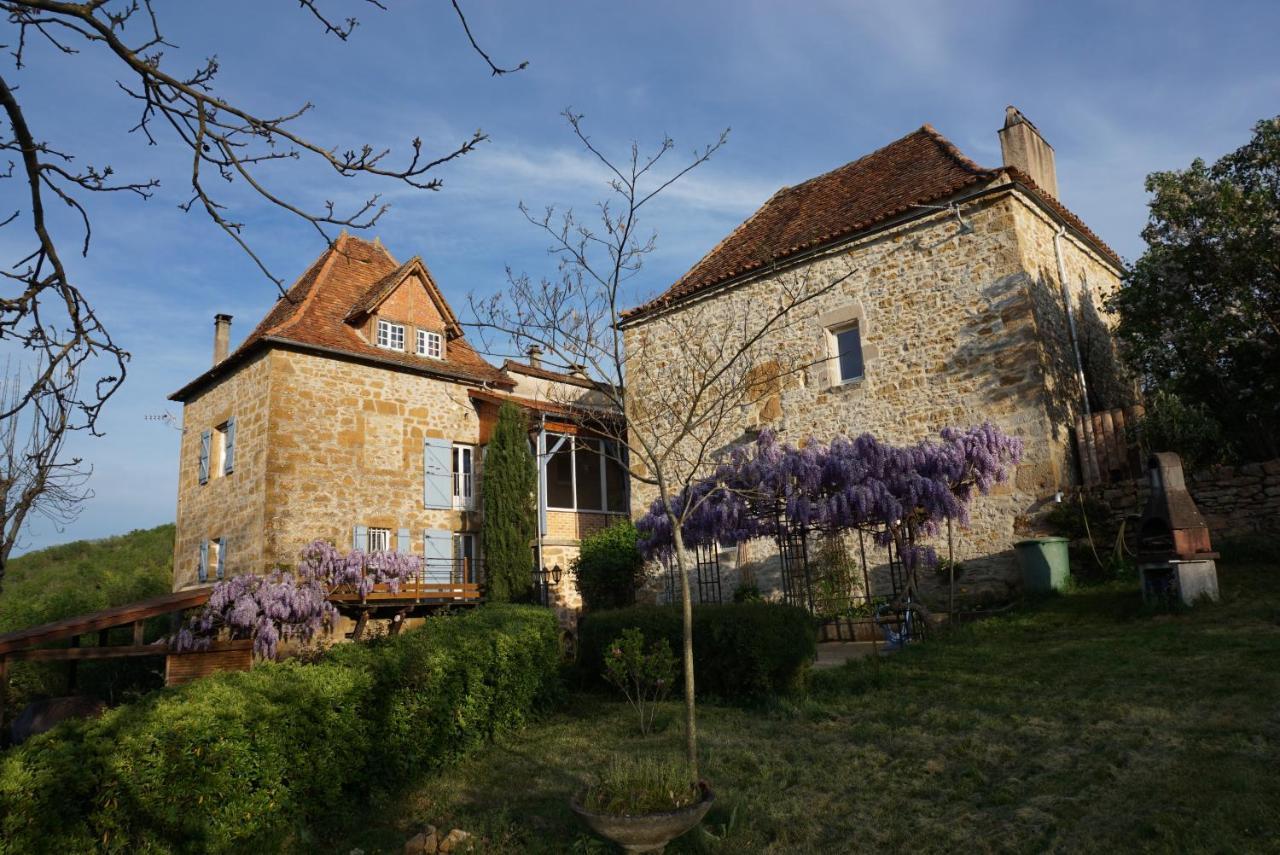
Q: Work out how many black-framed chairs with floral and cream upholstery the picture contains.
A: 0